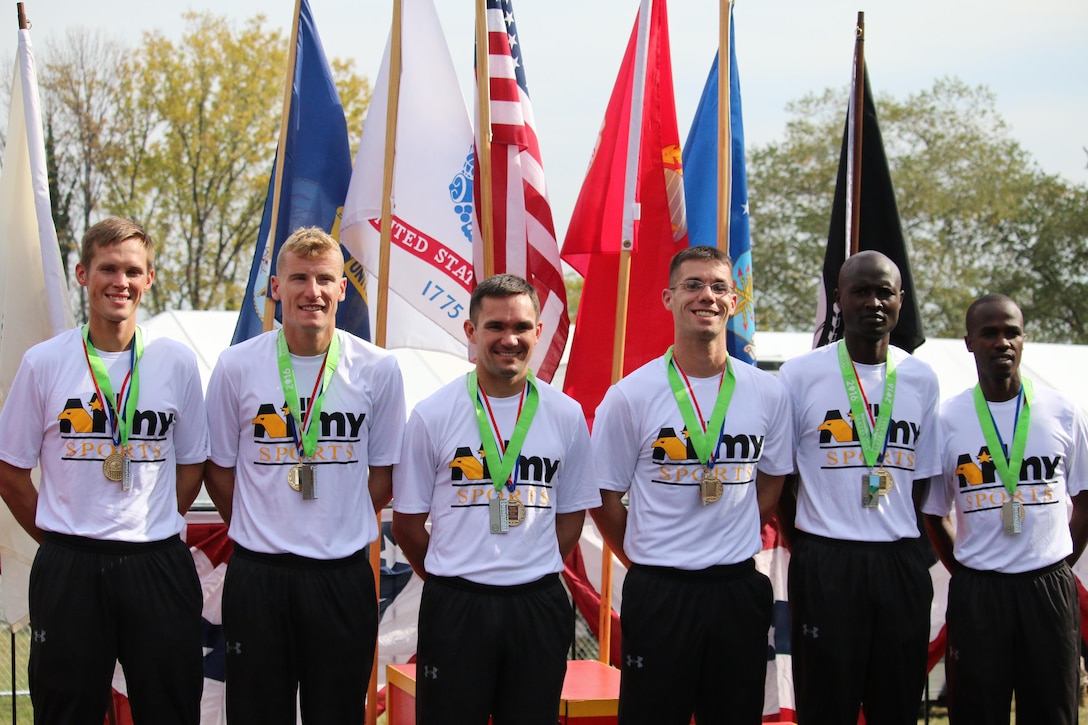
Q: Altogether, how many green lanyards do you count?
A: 6